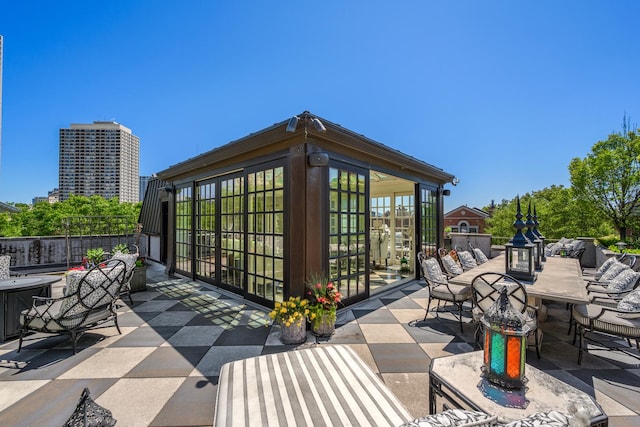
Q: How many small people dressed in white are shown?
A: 0